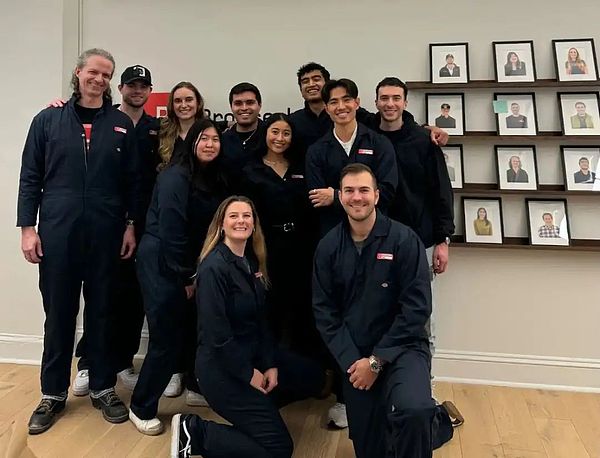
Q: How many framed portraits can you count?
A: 11